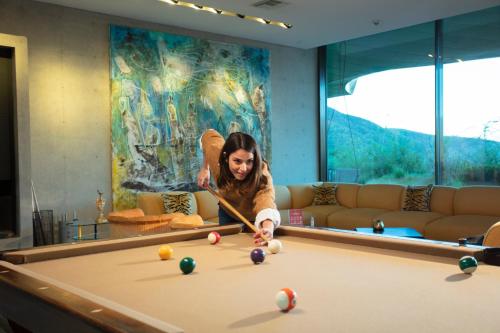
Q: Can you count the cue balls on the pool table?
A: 1